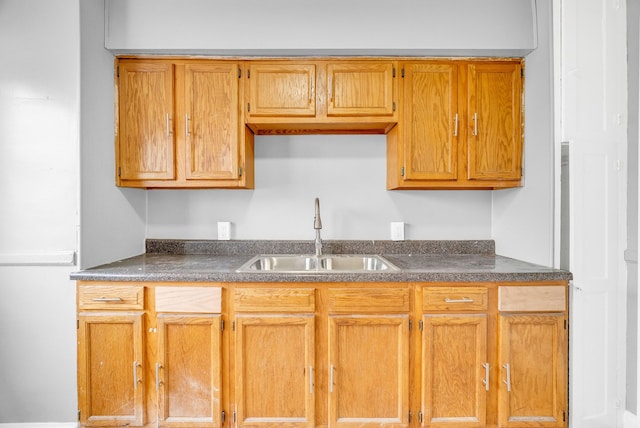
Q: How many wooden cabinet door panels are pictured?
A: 12